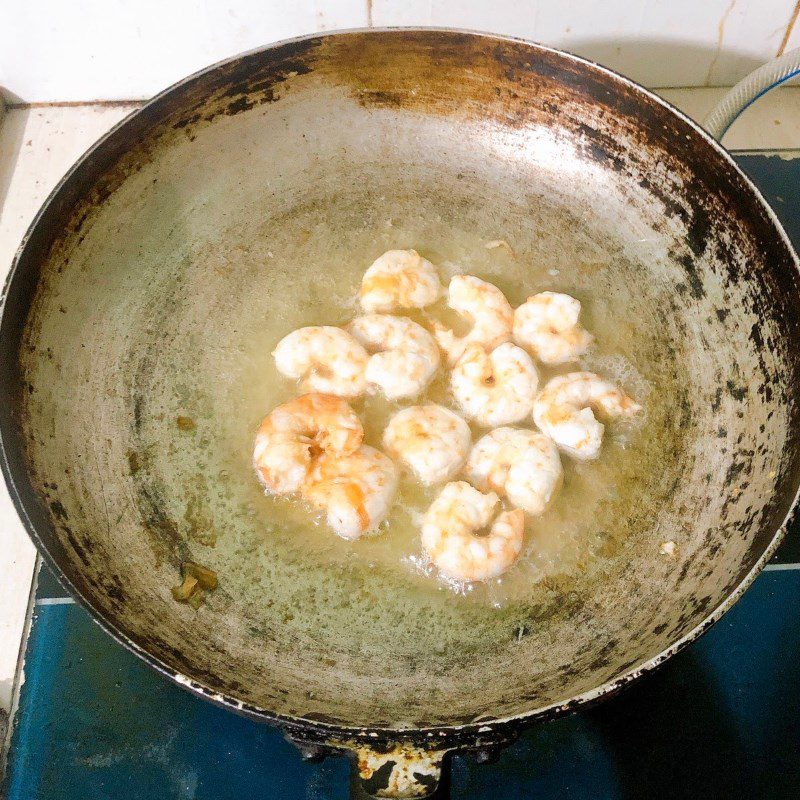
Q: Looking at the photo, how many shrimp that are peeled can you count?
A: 12